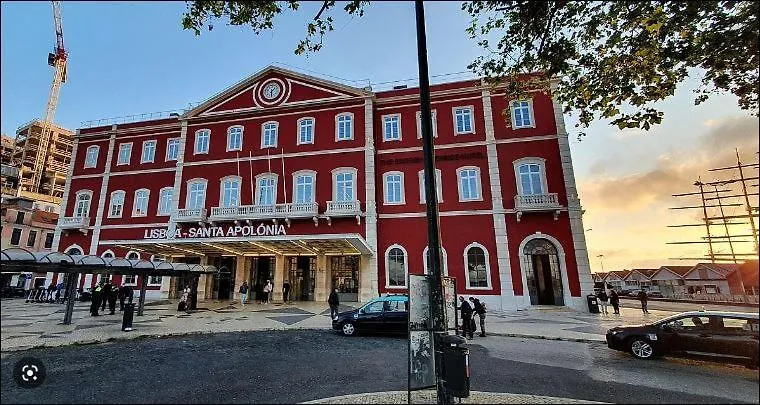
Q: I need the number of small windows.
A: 13